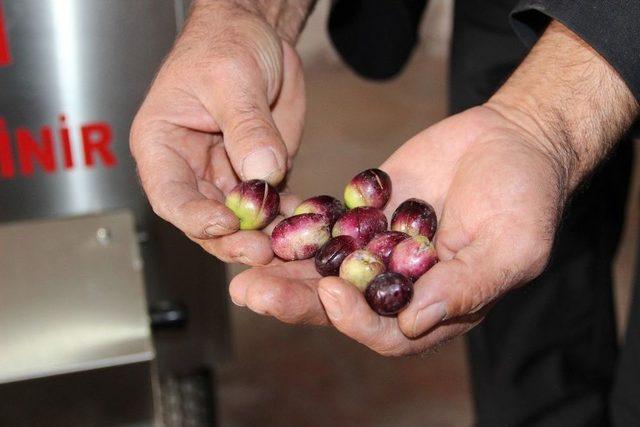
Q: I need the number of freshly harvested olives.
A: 11